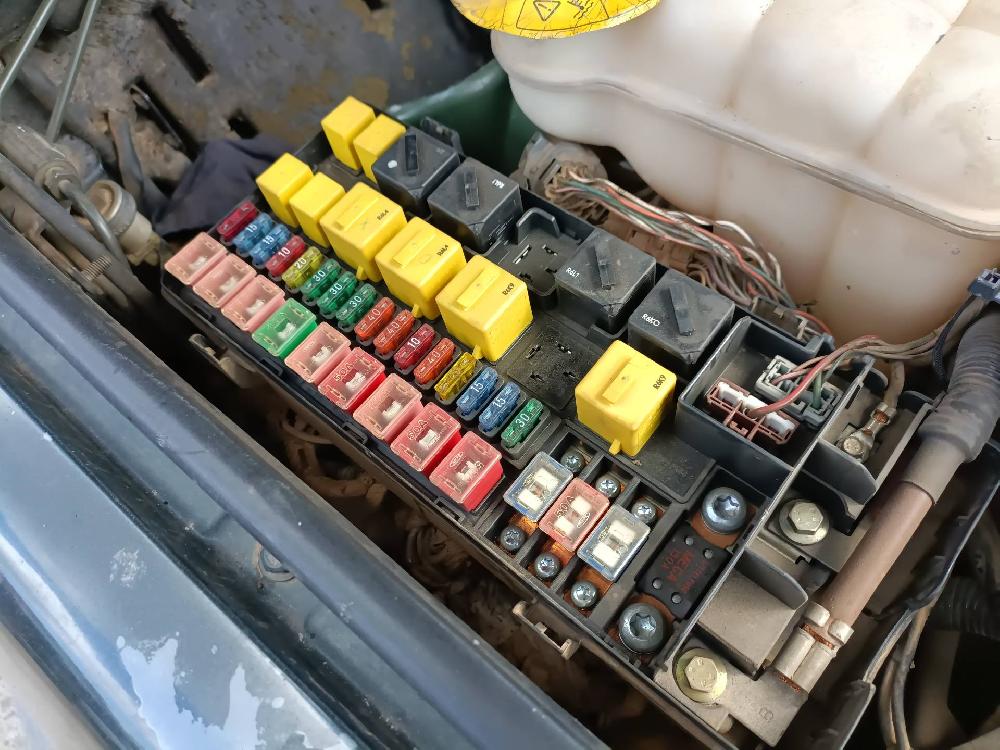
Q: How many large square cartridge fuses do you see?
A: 12